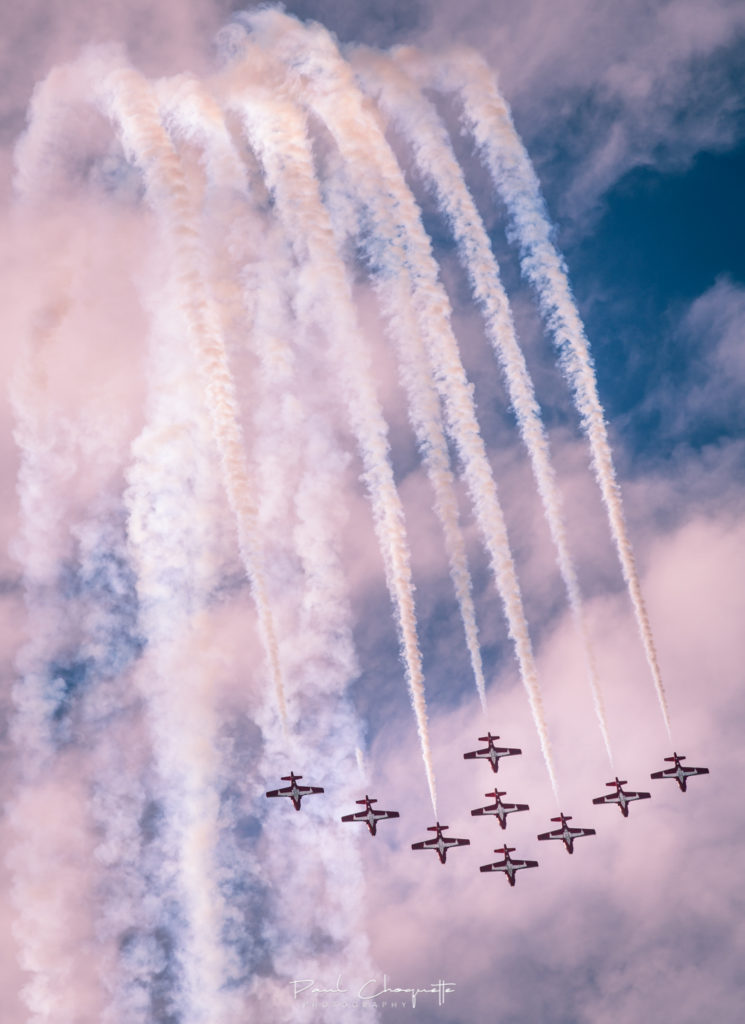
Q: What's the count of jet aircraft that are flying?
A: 9